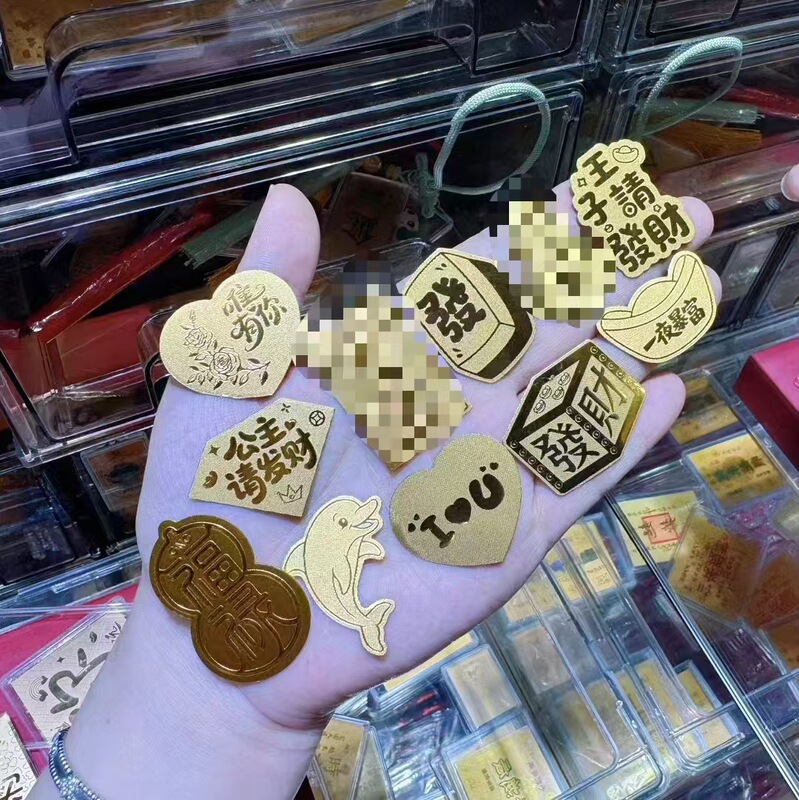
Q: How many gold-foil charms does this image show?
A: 11